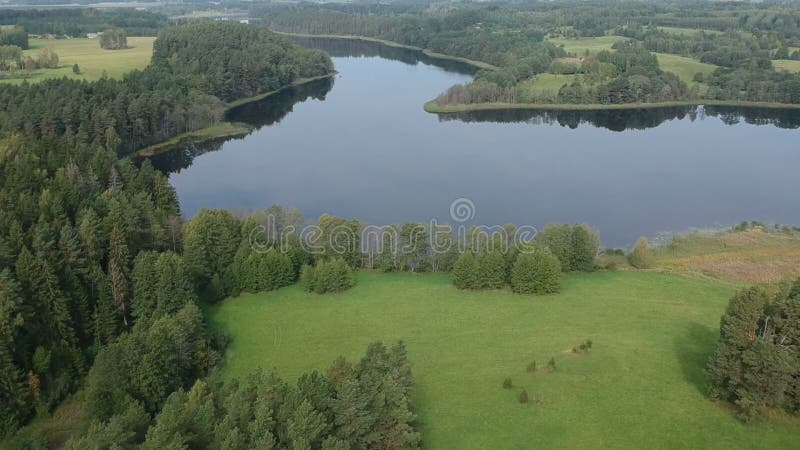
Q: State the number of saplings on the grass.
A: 7